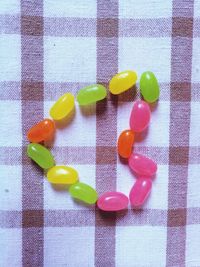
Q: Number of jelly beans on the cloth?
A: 13